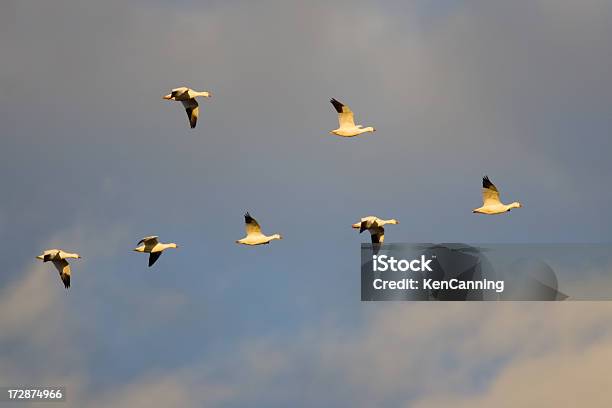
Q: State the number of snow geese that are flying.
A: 7